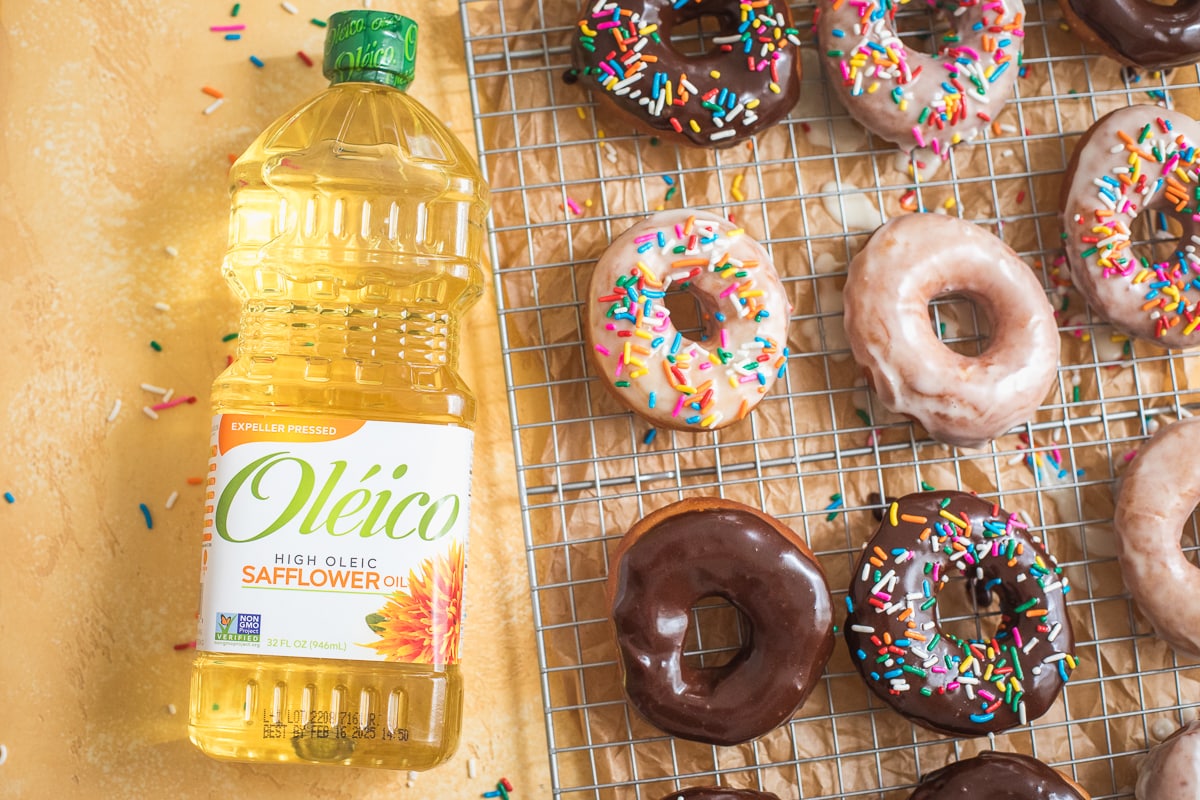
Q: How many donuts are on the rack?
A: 12